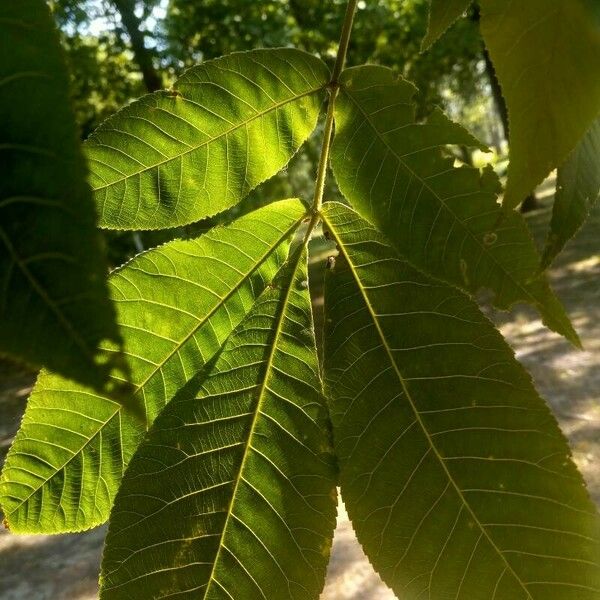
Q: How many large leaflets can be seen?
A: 5